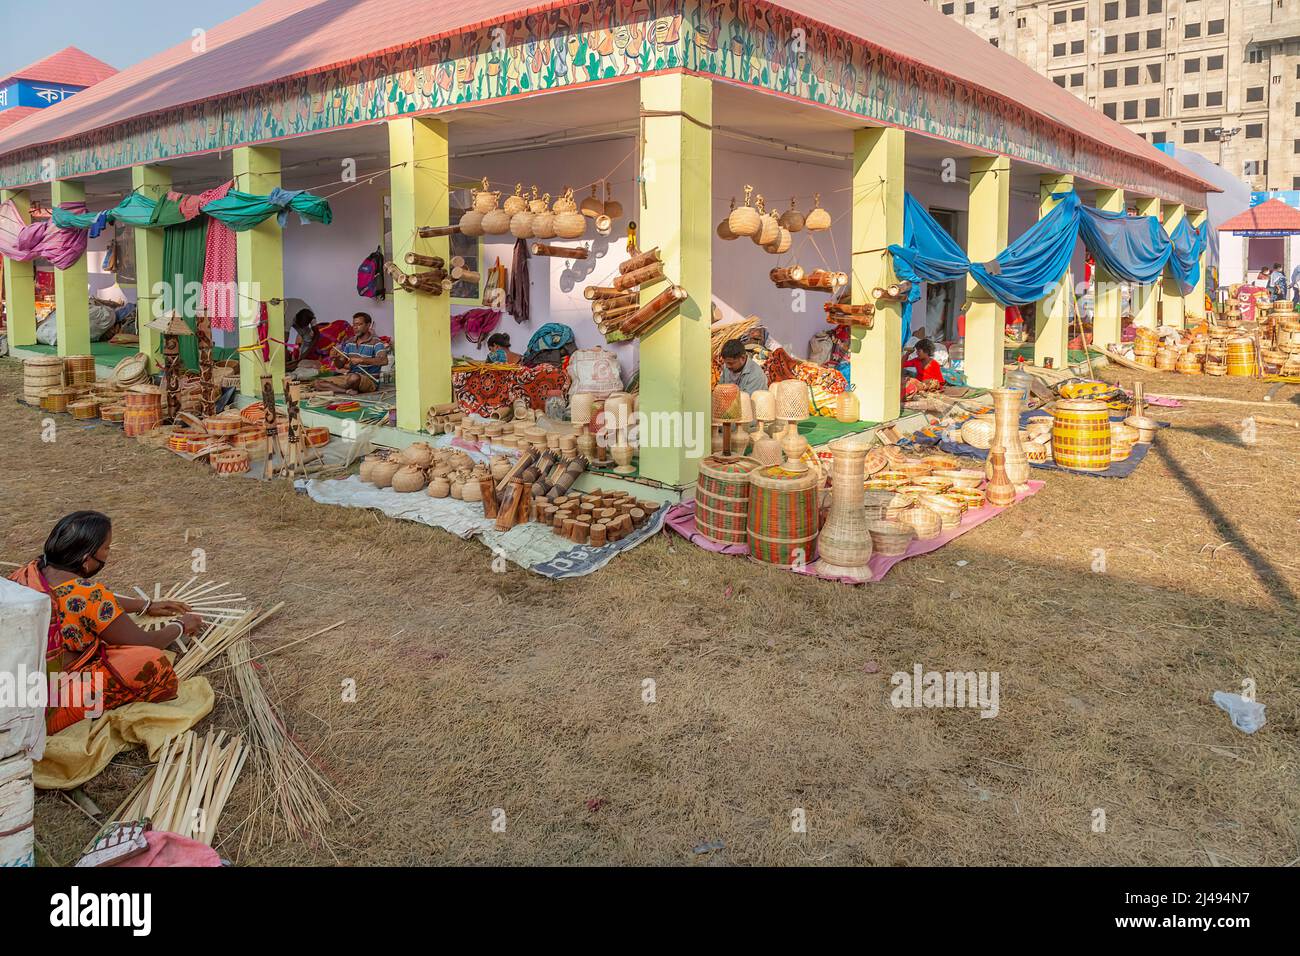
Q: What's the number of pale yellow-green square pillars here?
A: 13